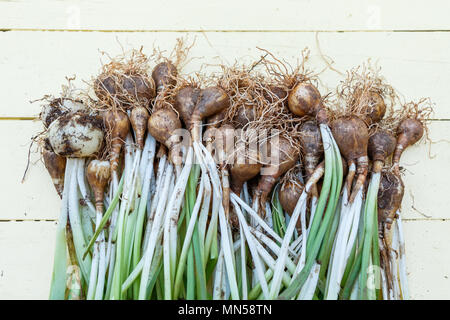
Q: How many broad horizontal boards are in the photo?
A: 4